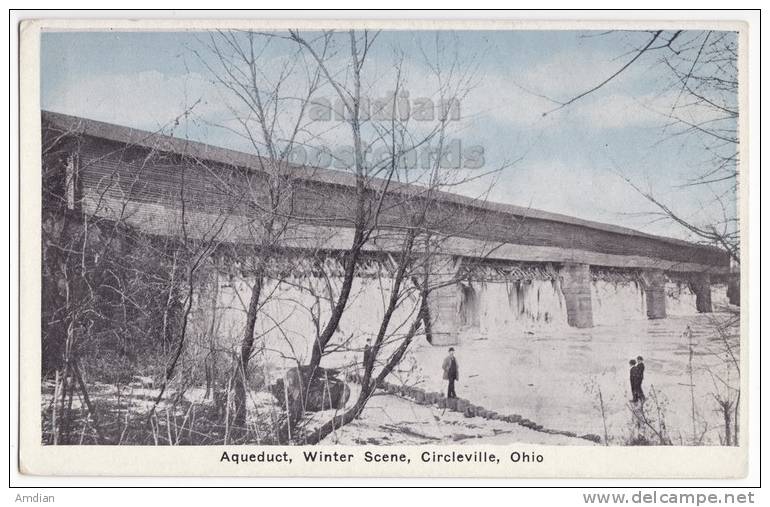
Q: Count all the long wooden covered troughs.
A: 1